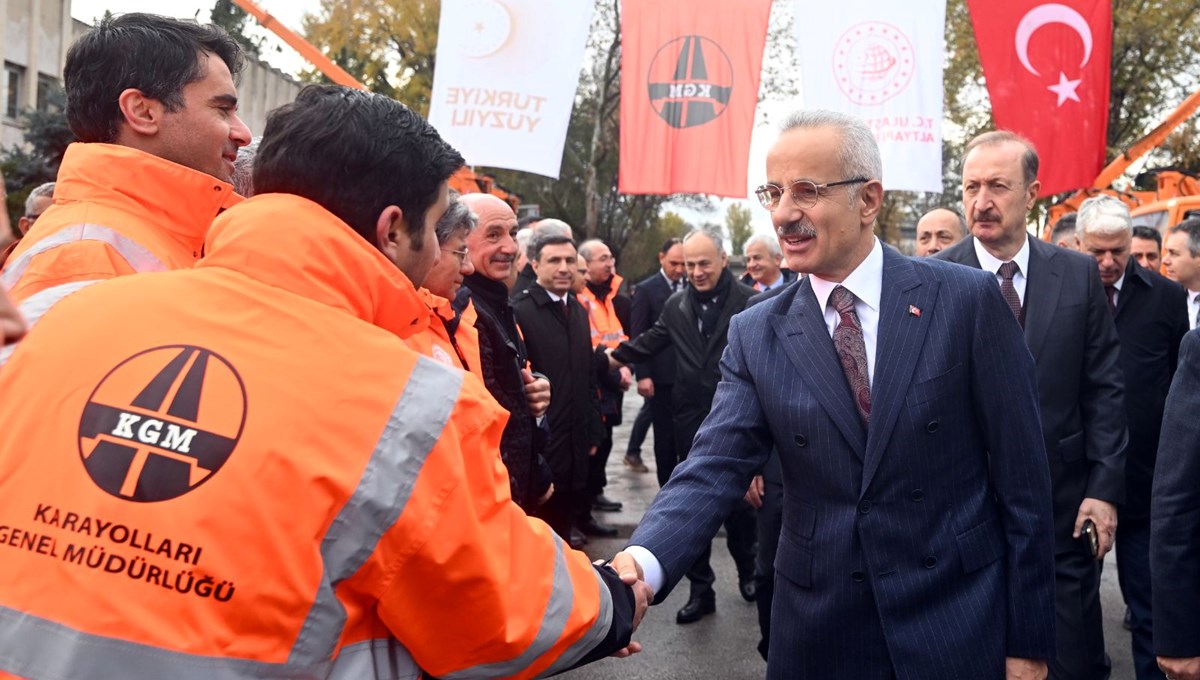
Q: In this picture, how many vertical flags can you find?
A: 4